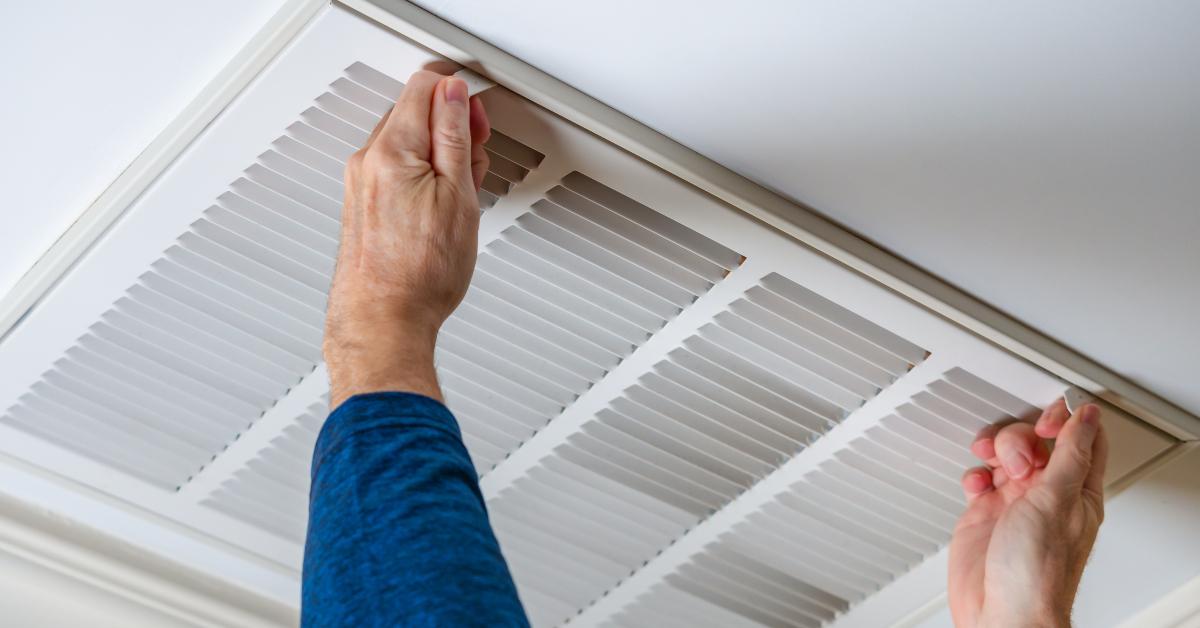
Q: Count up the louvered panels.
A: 4